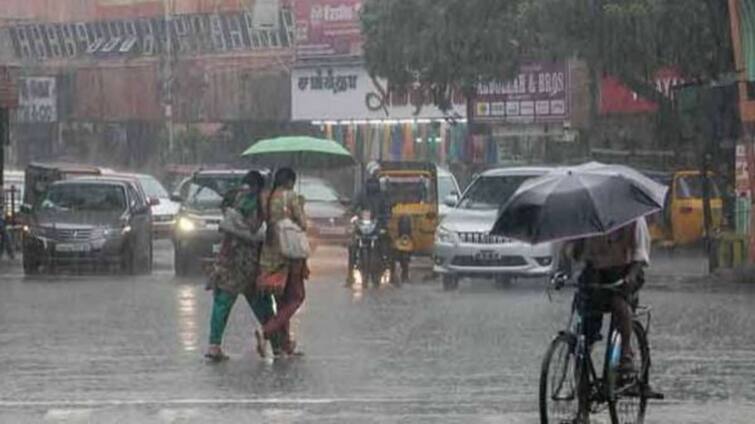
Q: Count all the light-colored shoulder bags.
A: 1